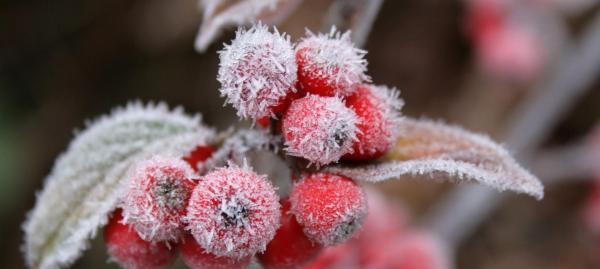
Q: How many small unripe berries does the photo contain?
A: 0